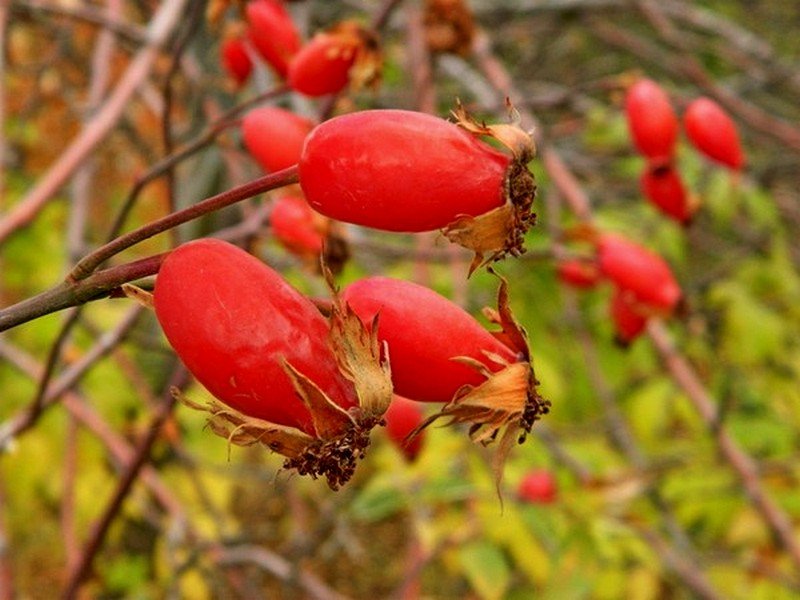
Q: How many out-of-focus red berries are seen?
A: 13